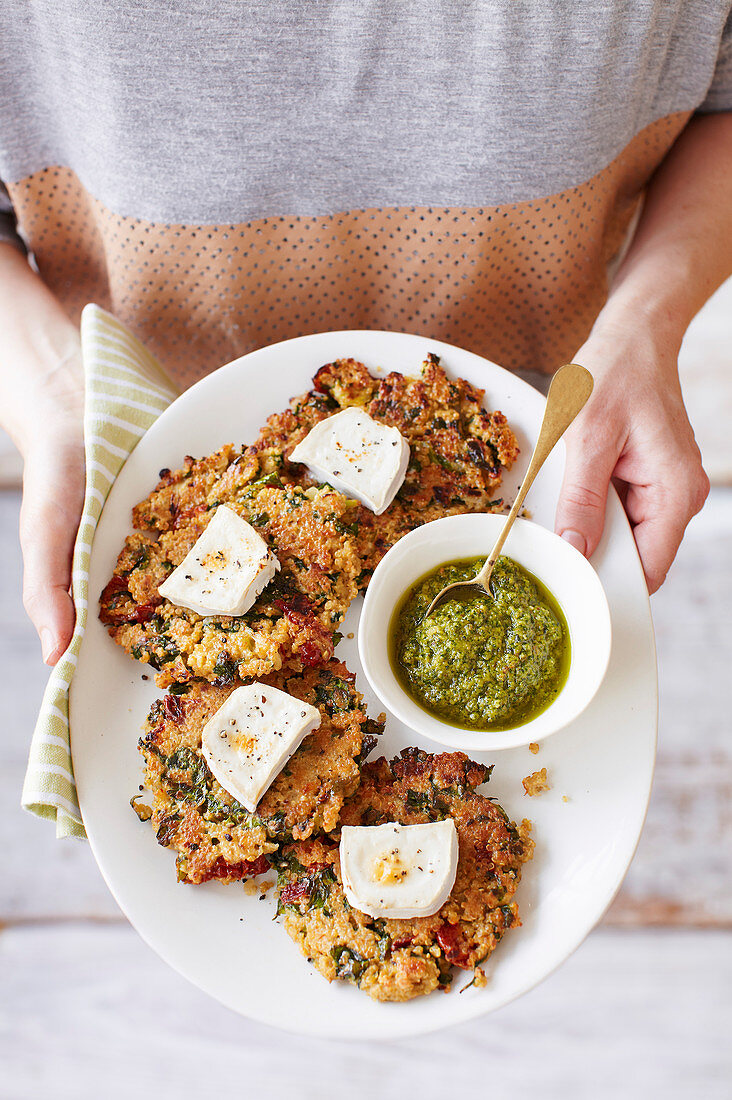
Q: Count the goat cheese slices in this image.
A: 4